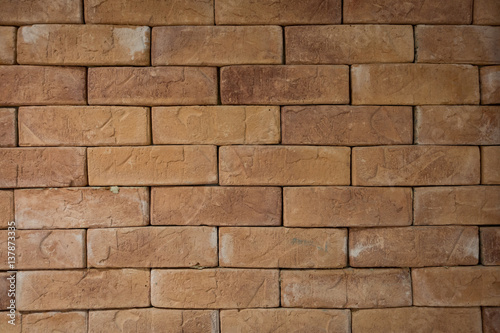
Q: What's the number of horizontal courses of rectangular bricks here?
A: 9